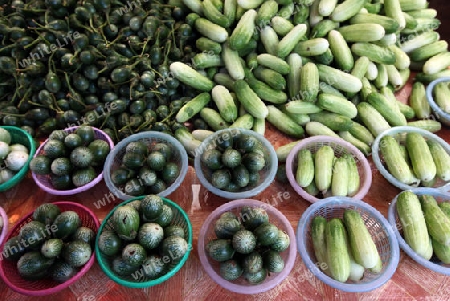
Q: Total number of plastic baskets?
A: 13